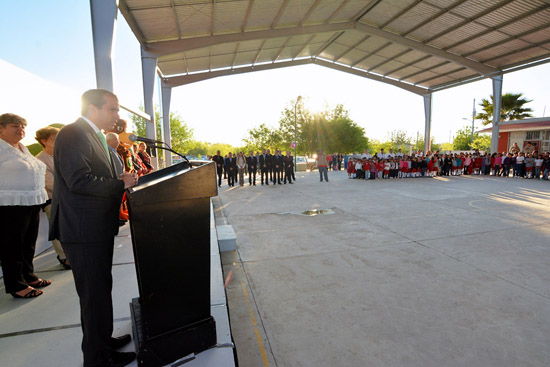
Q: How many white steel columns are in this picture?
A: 5